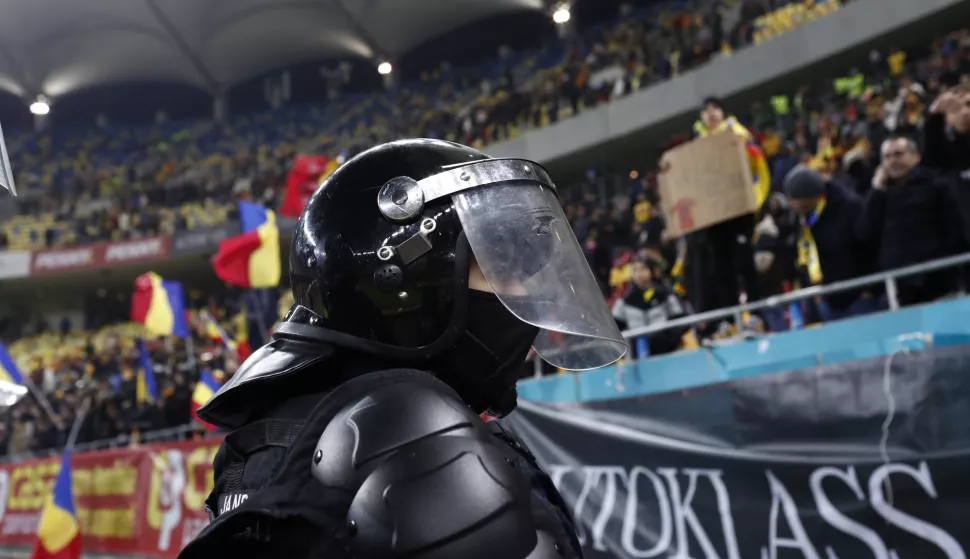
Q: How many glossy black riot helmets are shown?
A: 1